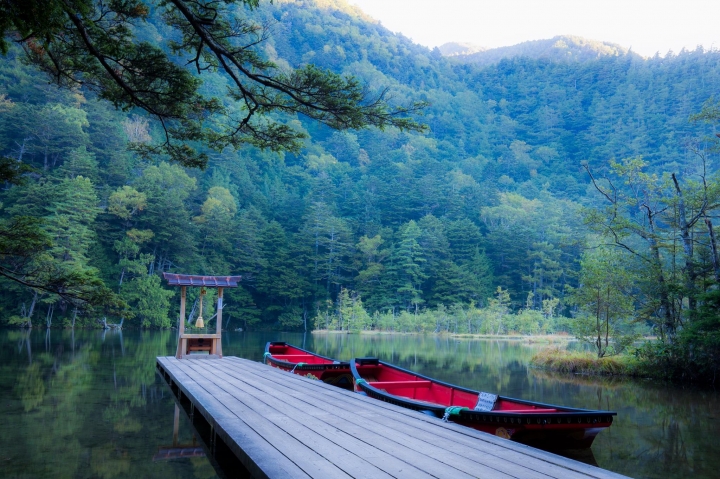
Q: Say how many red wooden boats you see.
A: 2